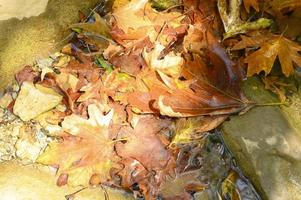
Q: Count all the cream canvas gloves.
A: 0